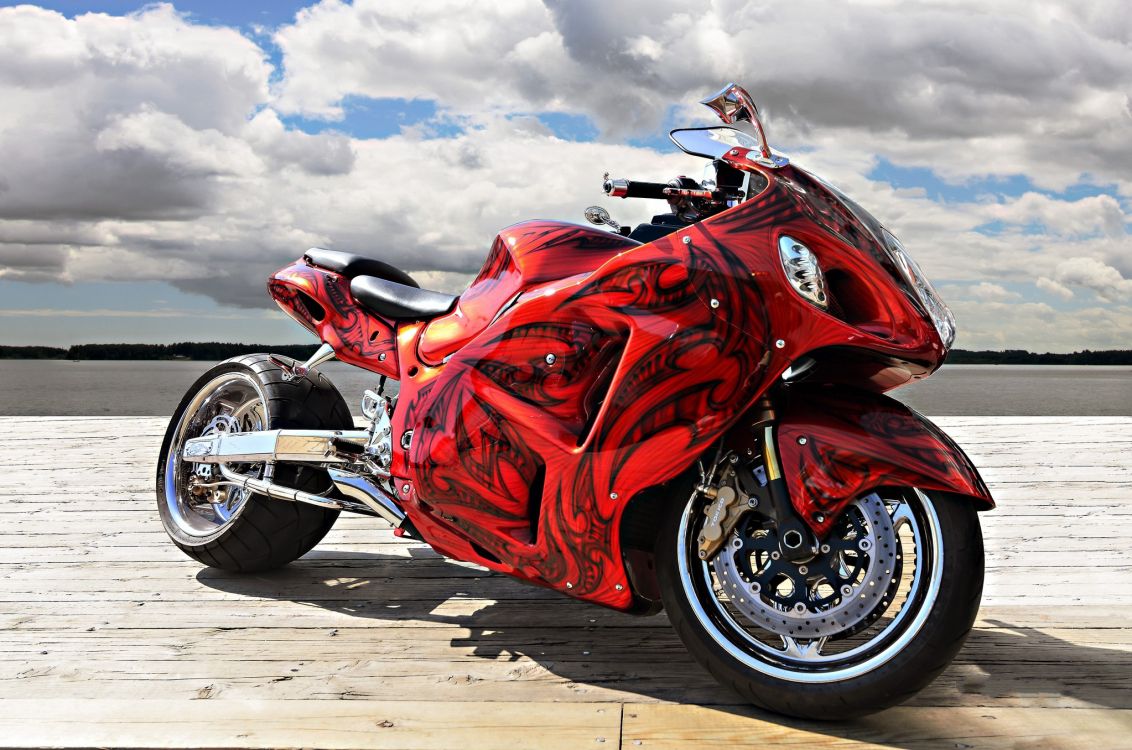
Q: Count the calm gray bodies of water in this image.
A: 1